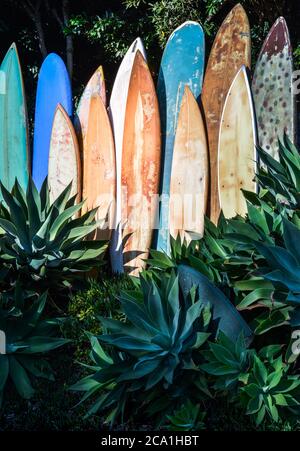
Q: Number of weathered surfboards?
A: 12